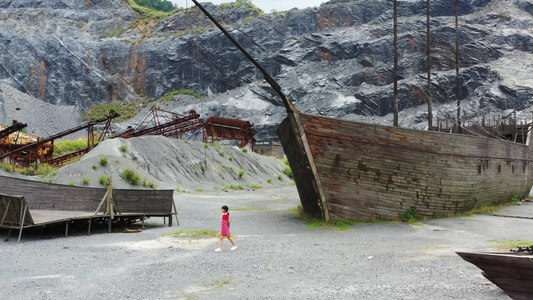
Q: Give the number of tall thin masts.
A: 3